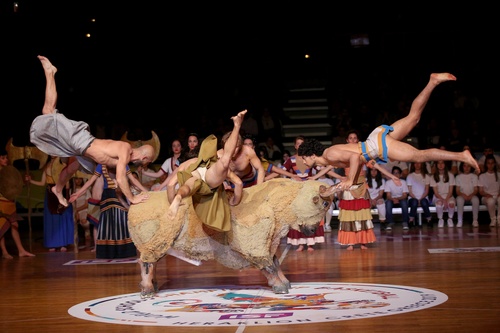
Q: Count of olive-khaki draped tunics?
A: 1